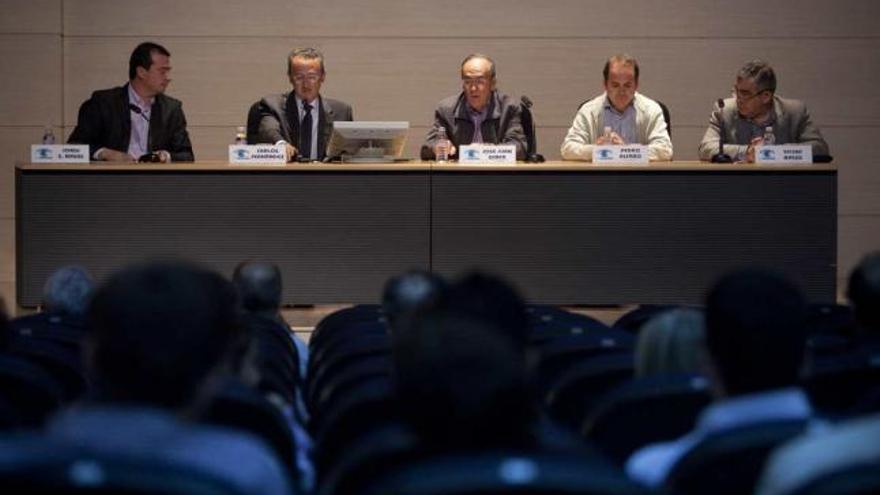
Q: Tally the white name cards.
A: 5